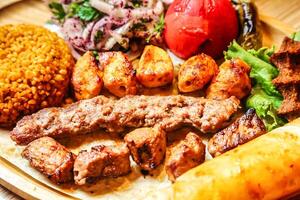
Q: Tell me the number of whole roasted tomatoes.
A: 1